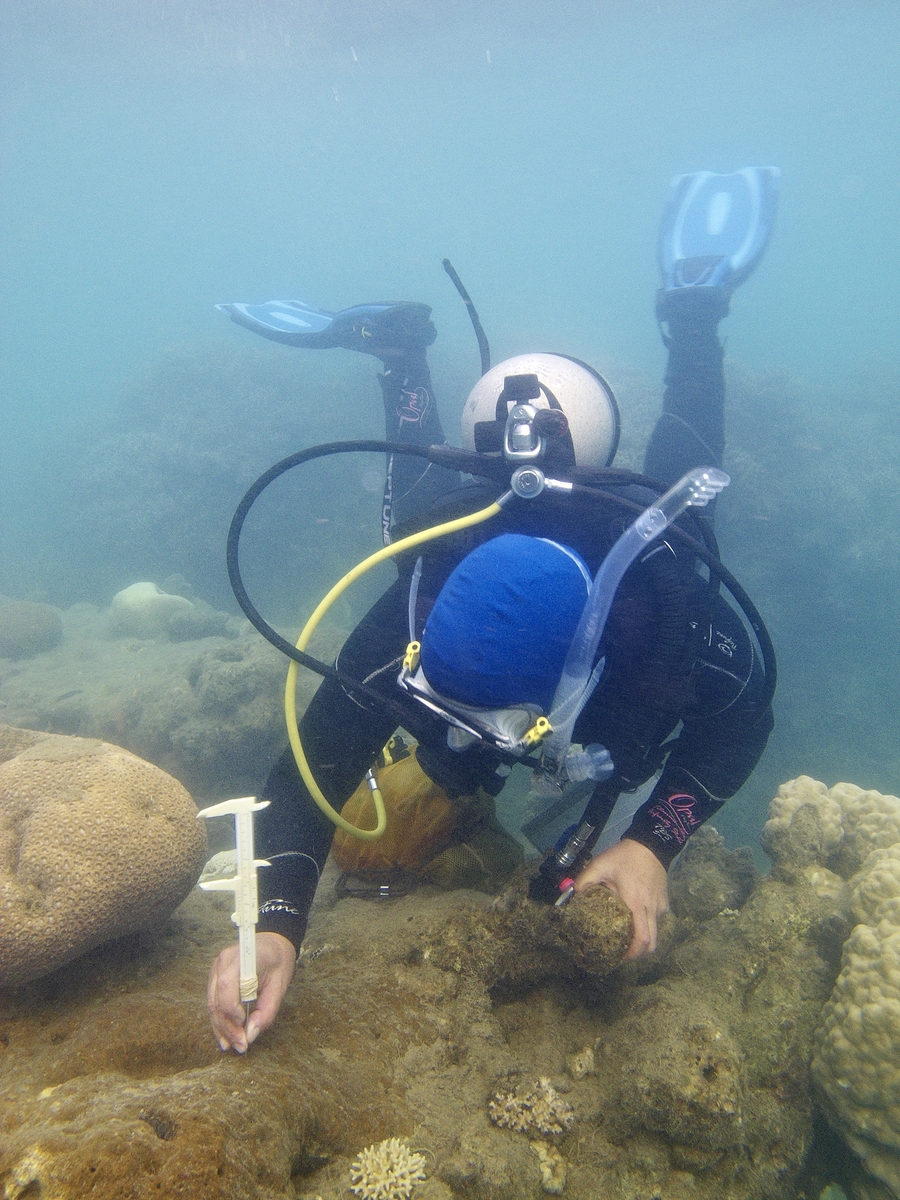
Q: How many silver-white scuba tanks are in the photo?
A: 1